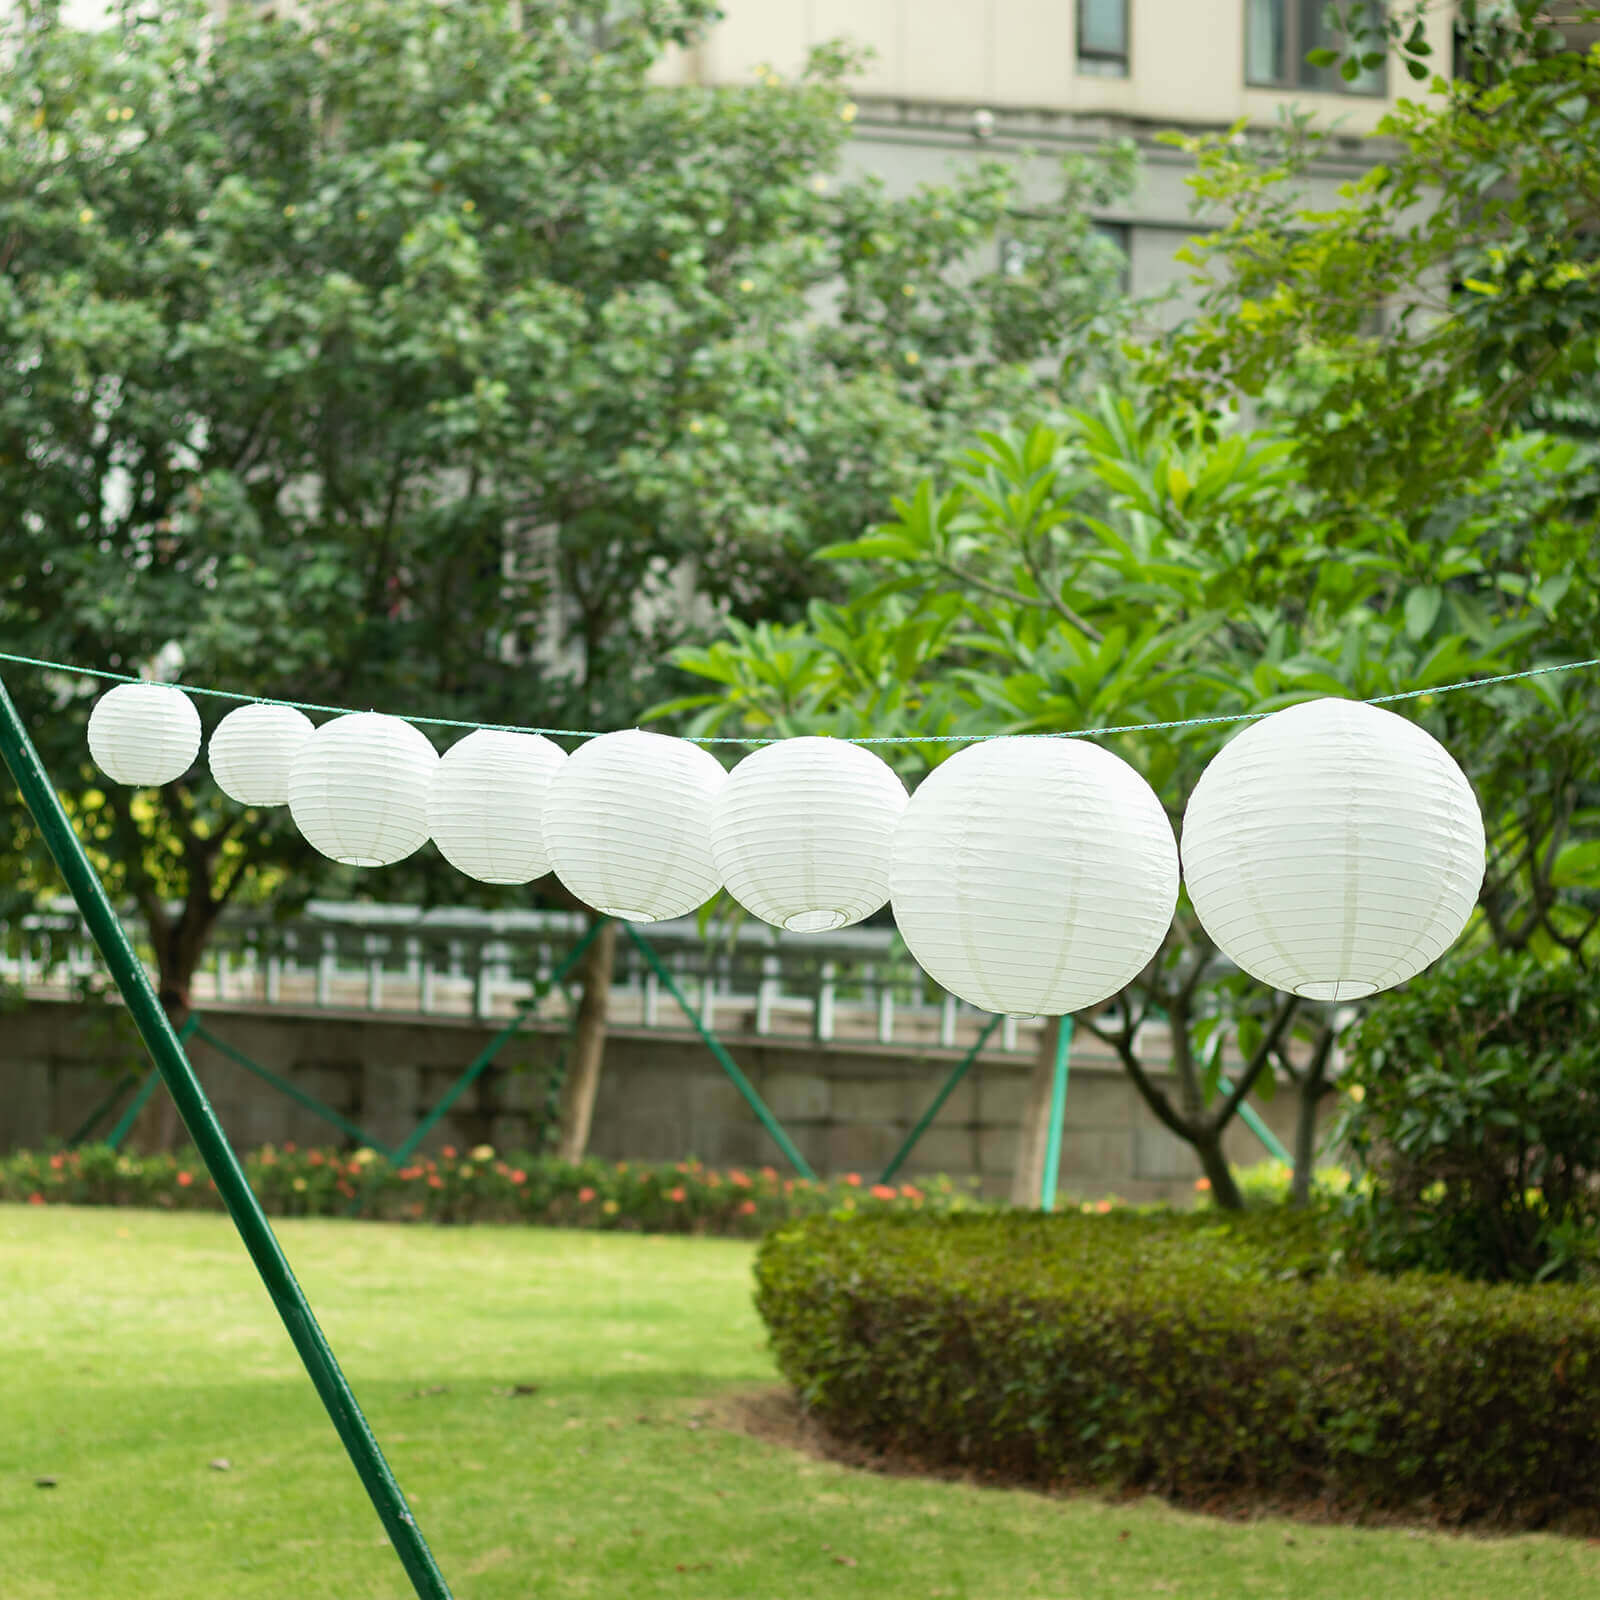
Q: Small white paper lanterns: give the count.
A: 2